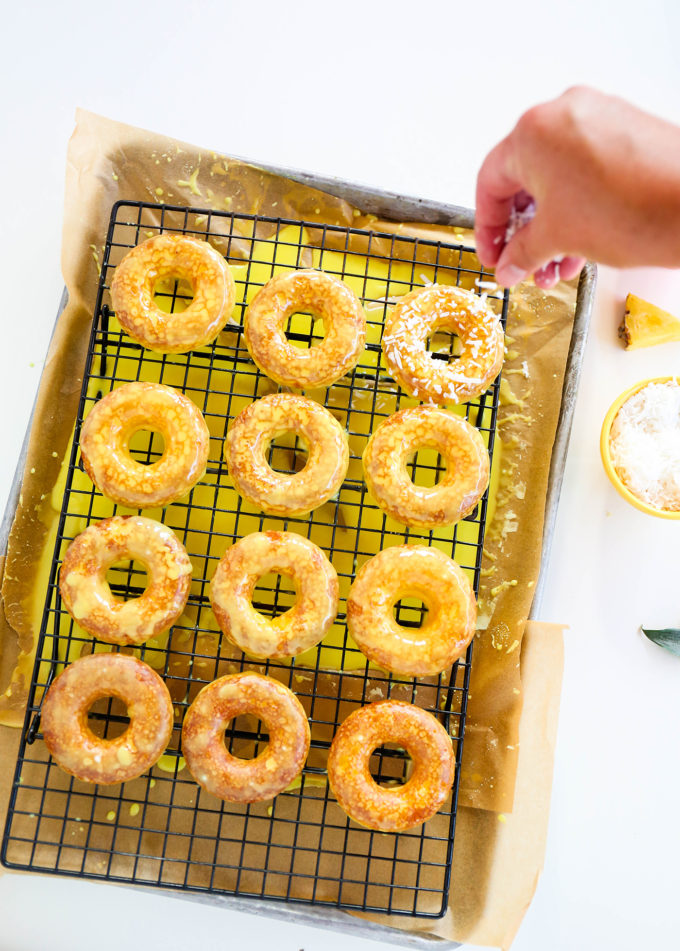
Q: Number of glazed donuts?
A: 12